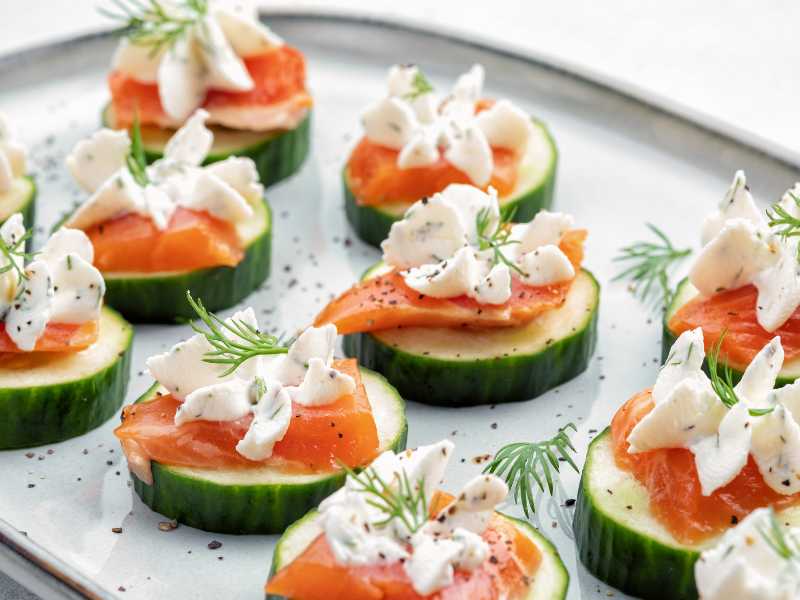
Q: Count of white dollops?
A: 11